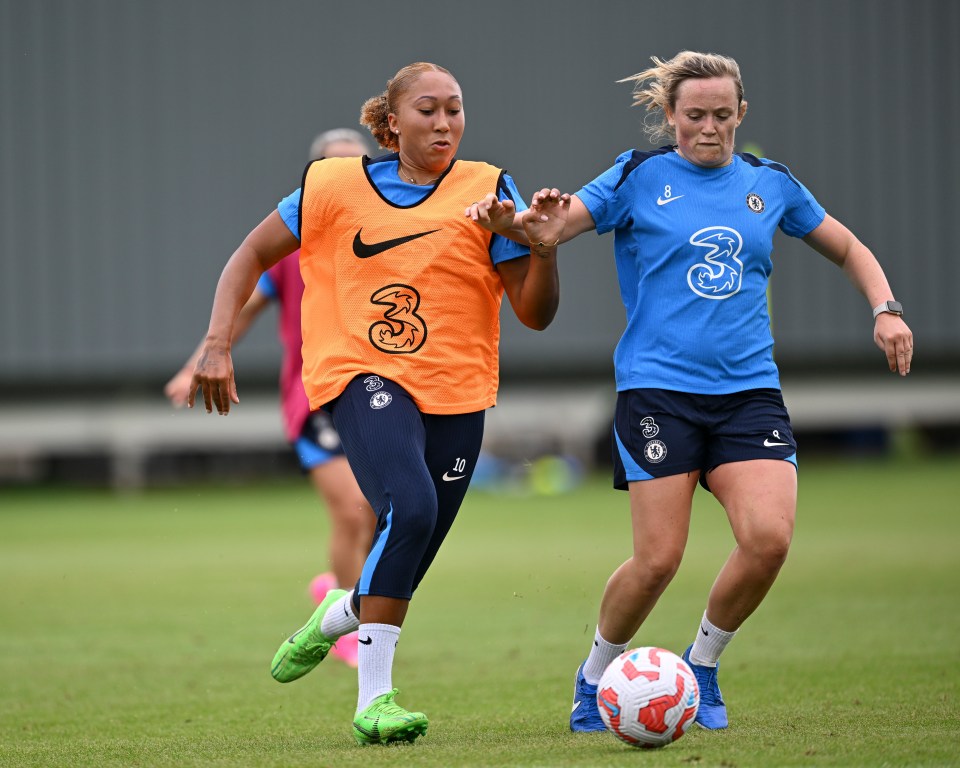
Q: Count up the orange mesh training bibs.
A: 1